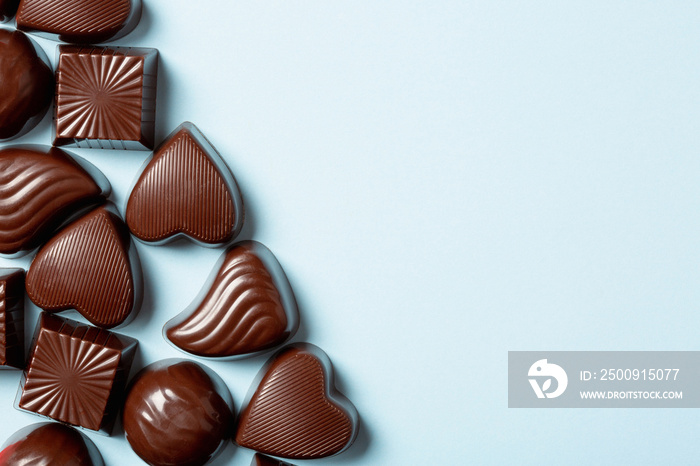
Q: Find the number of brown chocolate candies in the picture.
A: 14